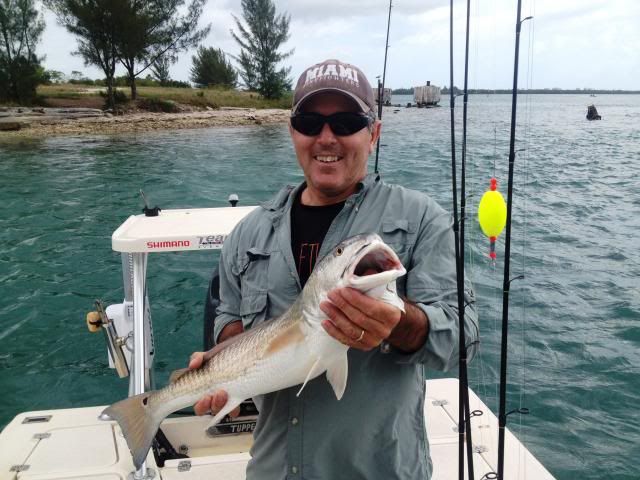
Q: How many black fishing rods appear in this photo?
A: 4